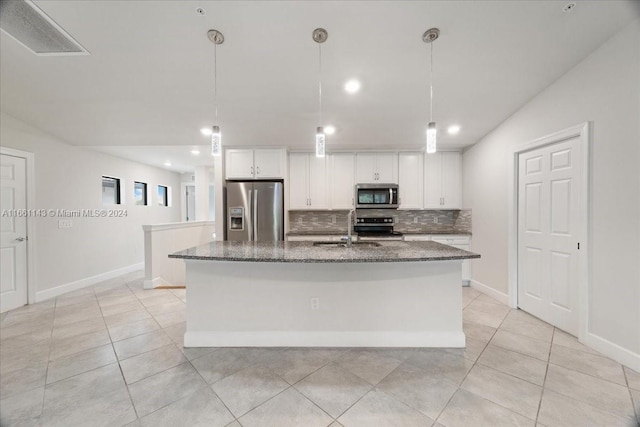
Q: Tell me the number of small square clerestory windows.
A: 3